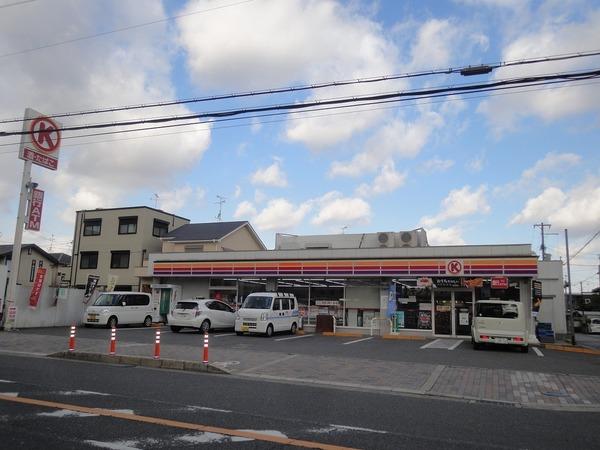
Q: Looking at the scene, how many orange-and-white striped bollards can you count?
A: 4